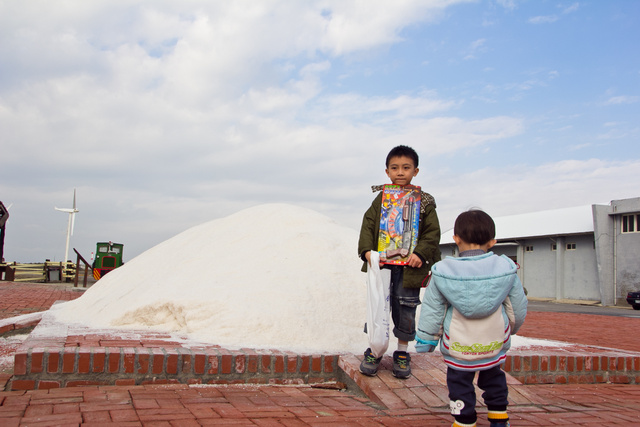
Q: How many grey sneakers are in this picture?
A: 2